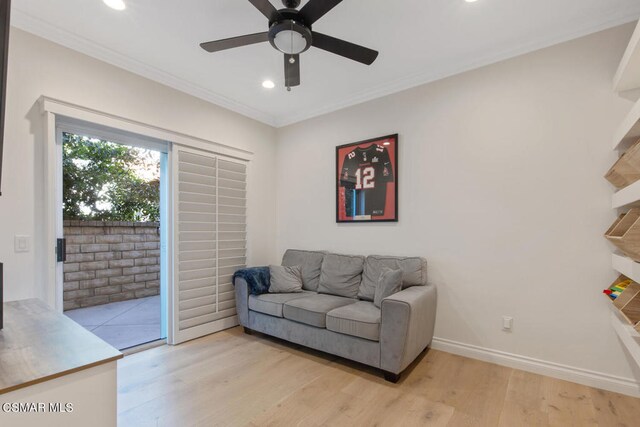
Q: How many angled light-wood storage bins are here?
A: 3